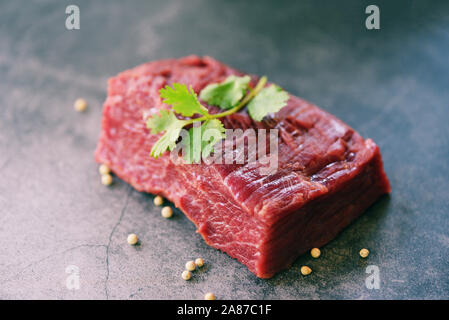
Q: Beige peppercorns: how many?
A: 13